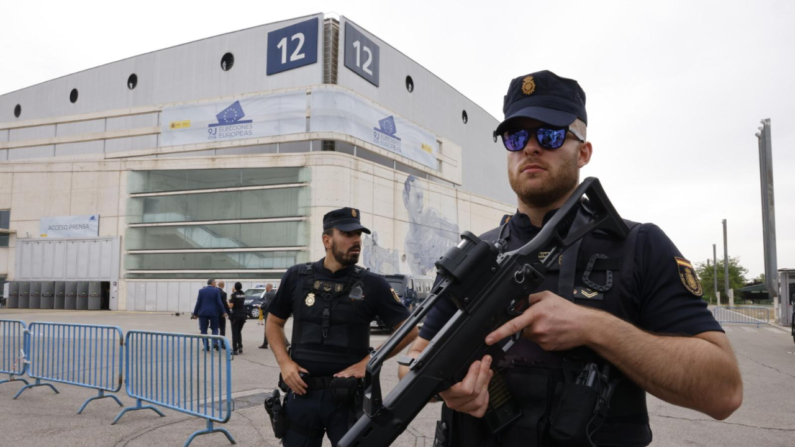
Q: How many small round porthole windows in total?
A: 6